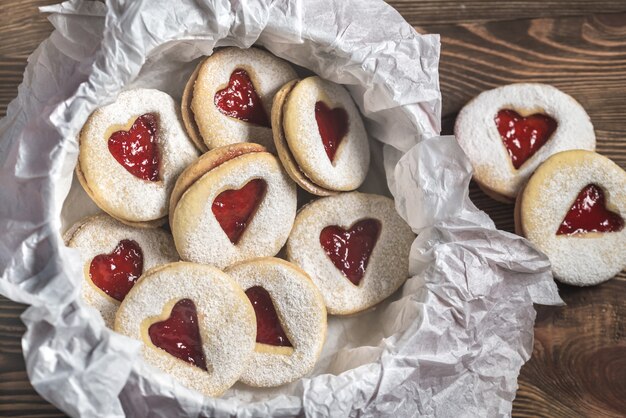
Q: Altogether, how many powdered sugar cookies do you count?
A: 10